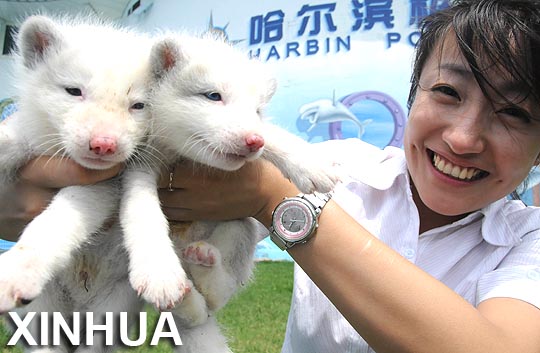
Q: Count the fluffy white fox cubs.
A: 2